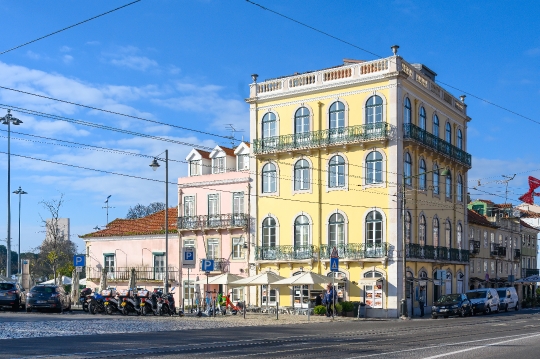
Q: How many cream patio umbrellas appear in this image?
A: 3